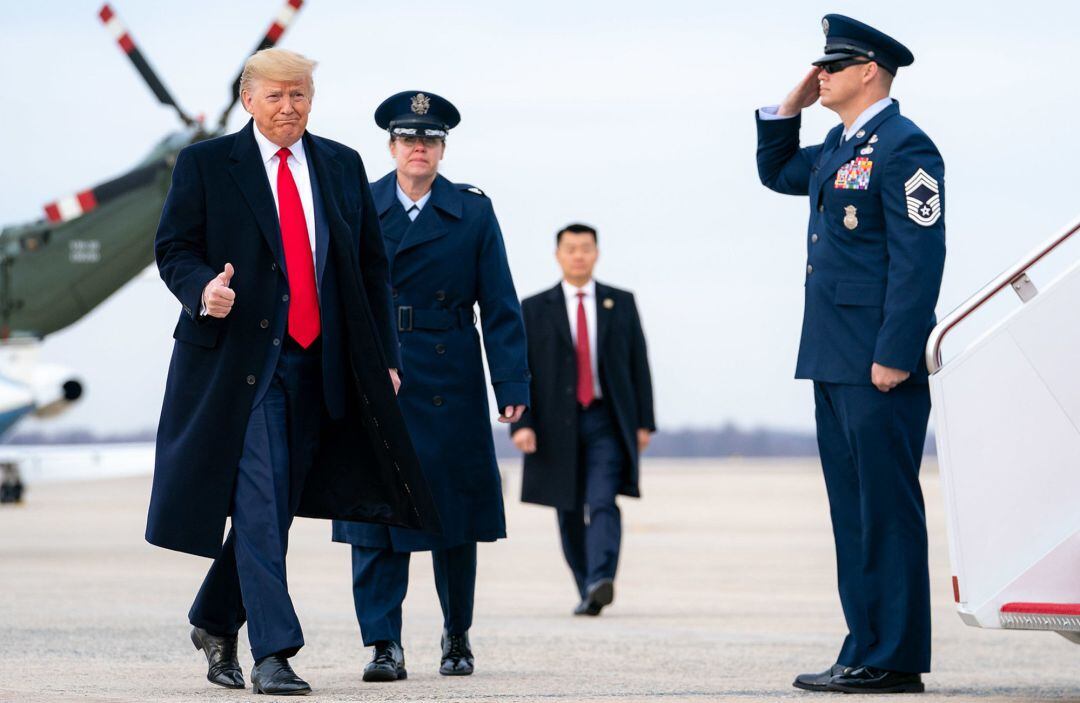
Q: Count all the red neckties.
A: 2